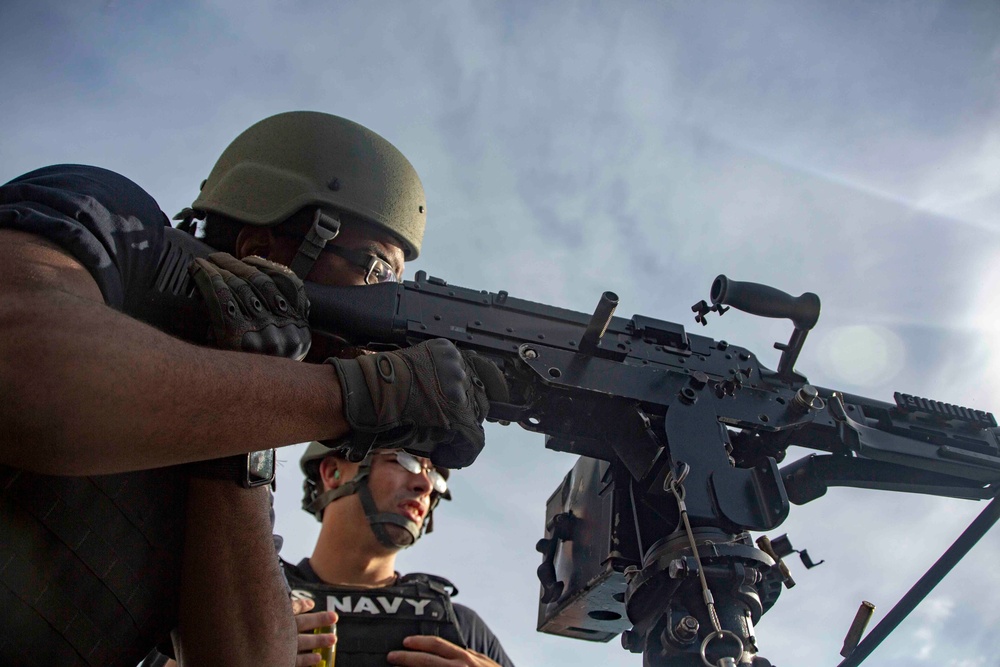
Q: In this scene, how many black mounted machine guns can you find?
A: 1